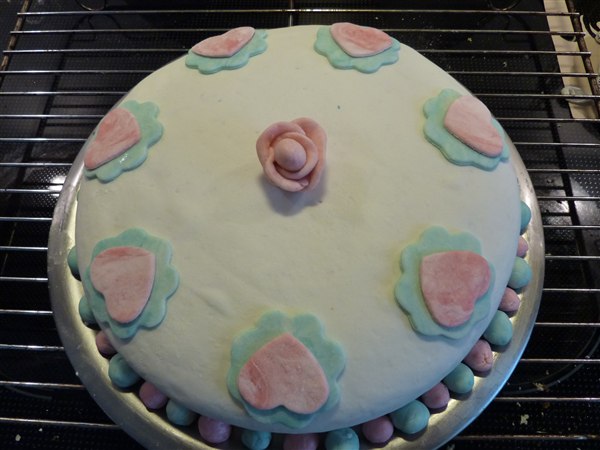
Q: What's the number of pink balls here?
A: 9